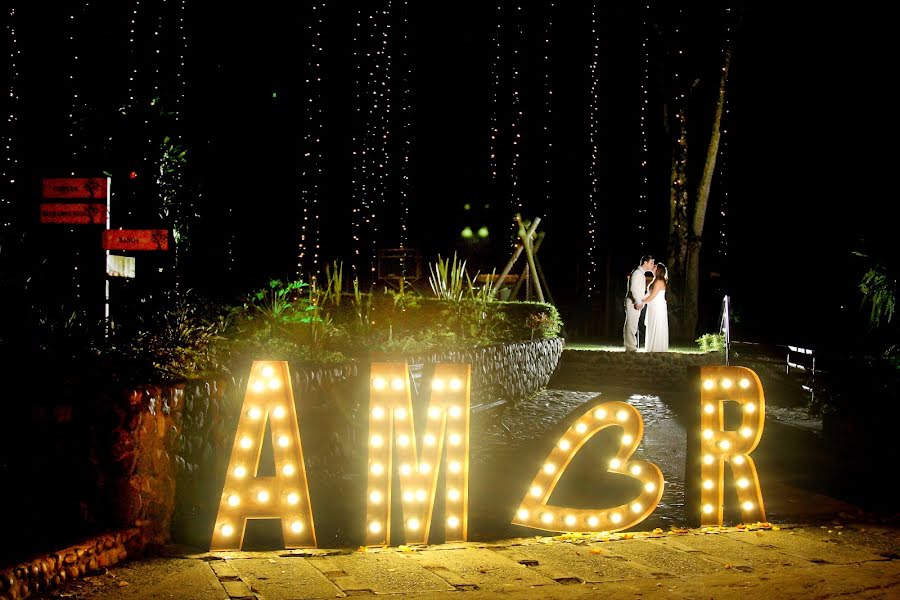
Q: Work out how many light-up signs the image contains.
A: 4